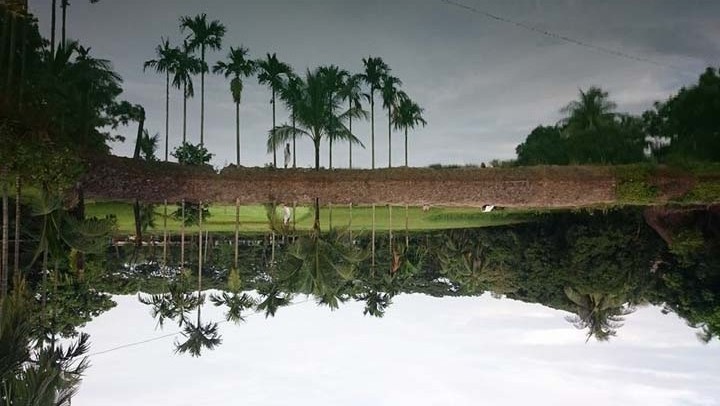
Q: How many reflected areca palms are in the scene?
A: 11